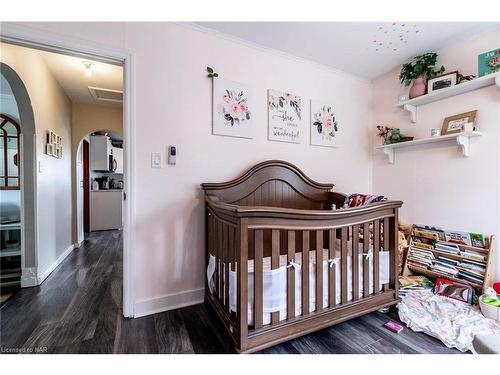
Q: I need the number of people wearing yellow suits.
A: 0